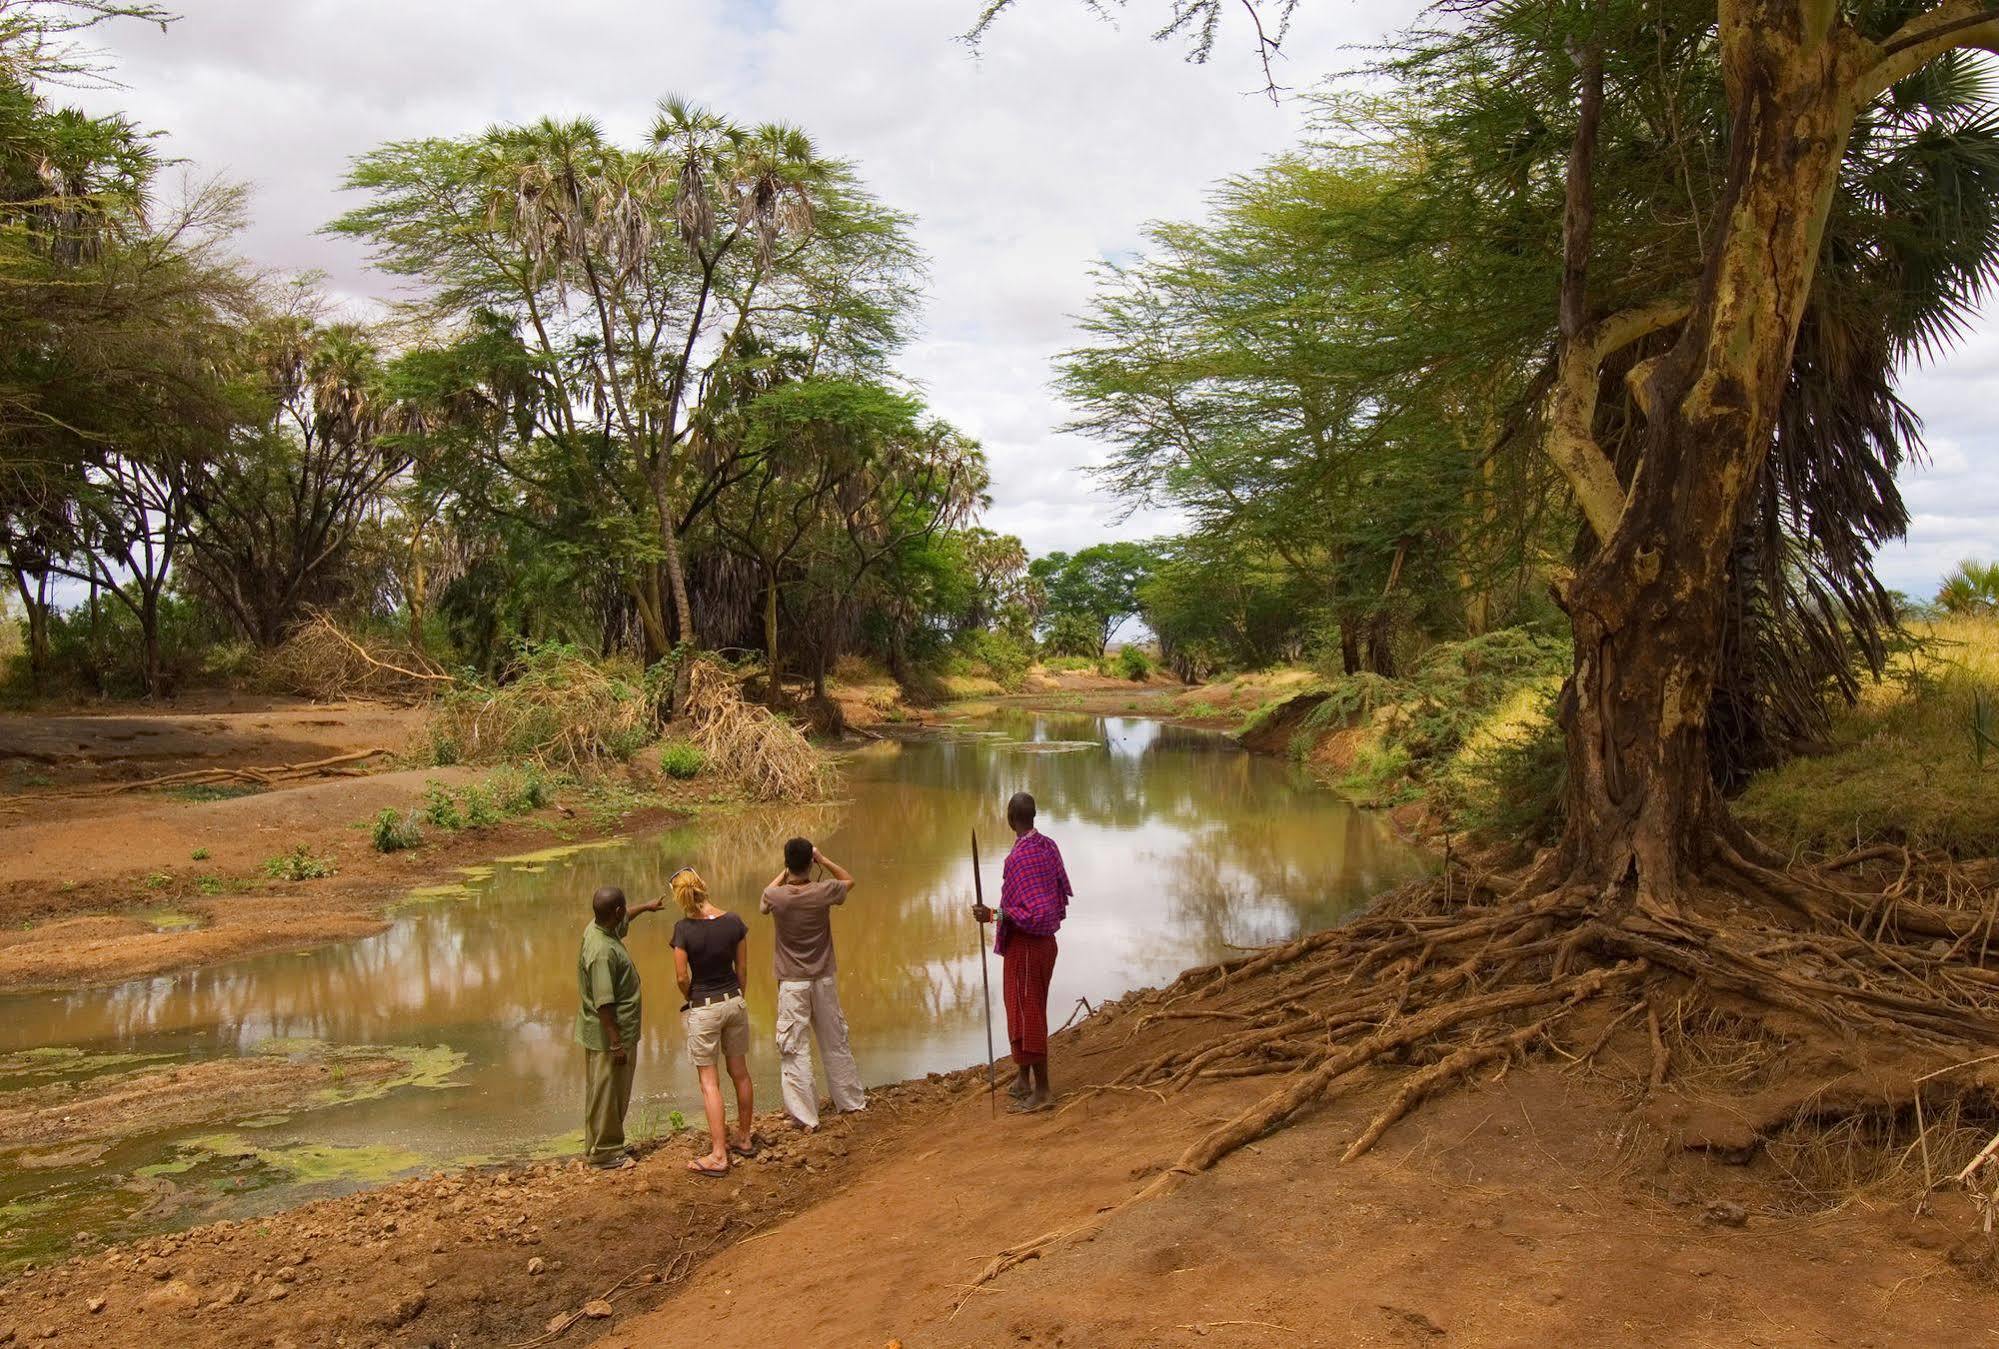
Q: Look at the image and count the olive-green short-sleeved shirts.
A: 1